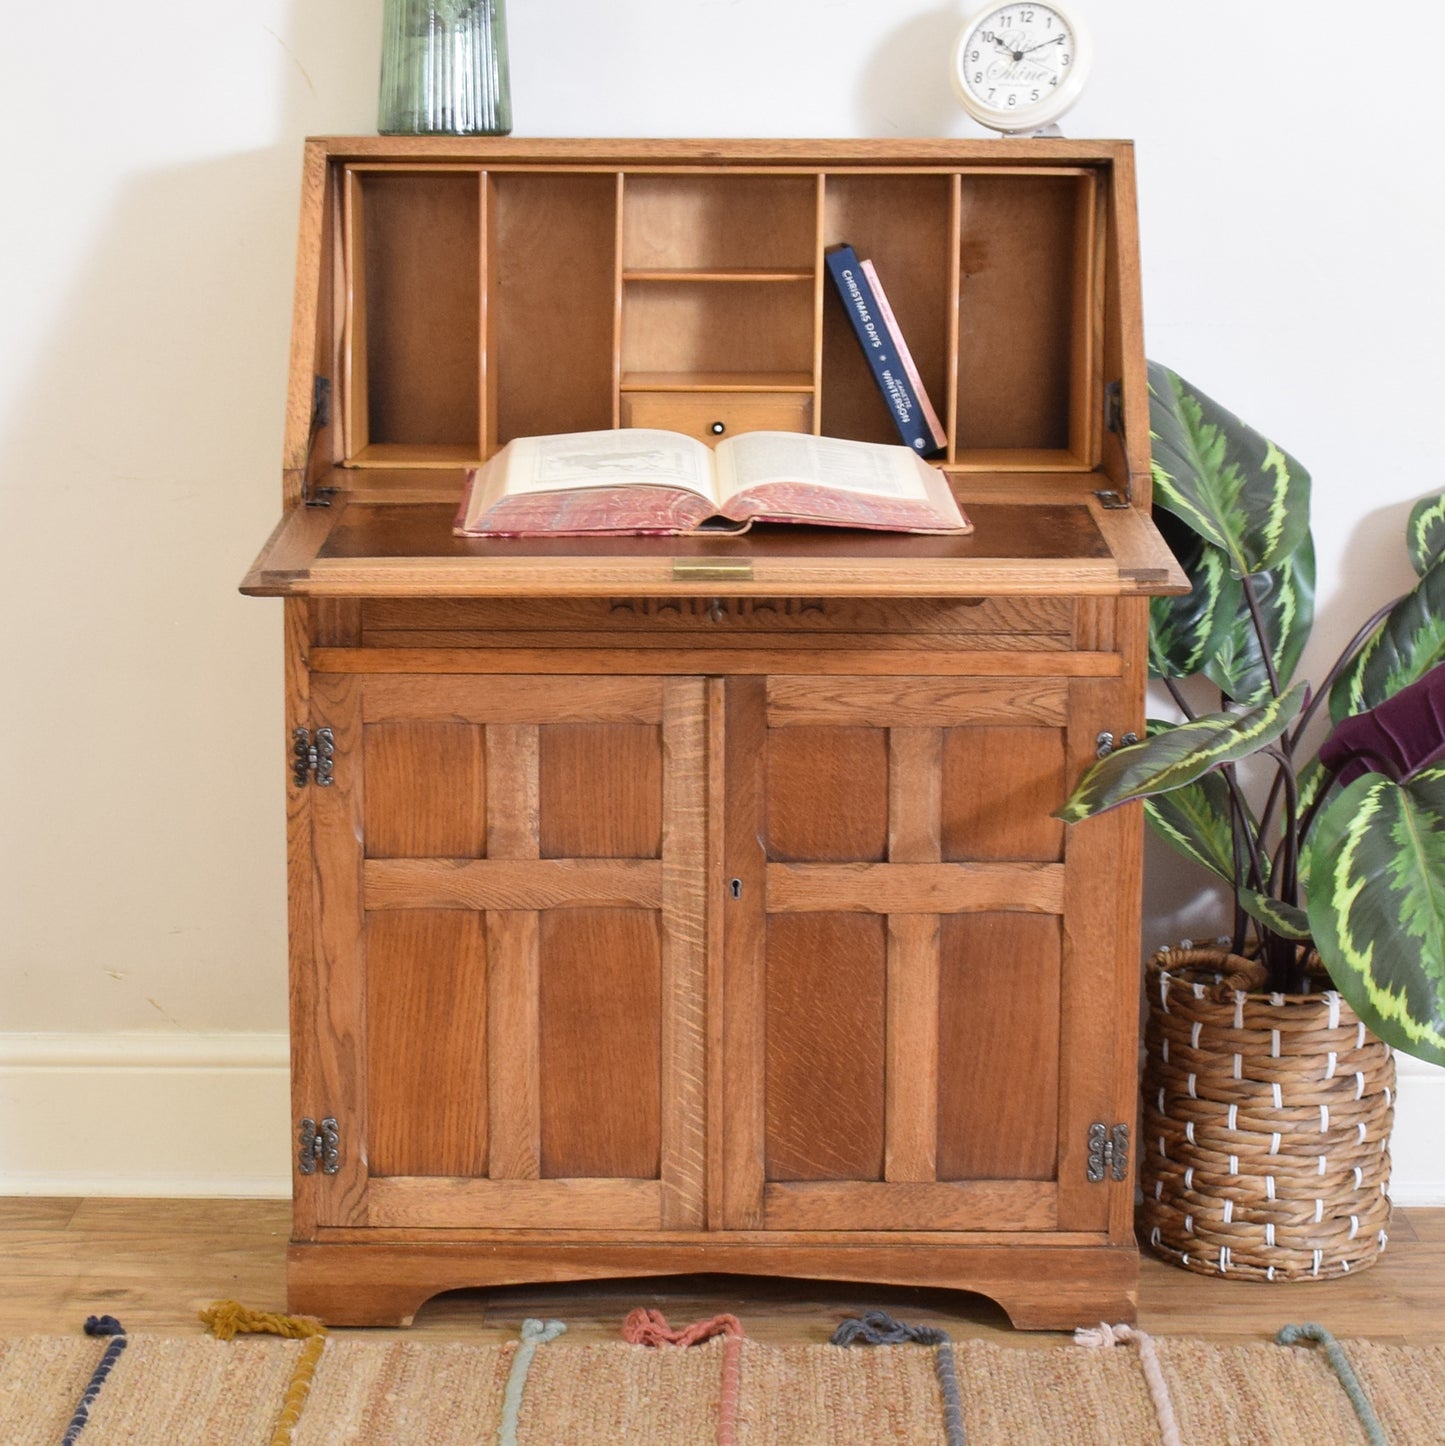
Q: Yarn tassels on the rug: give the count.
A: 7